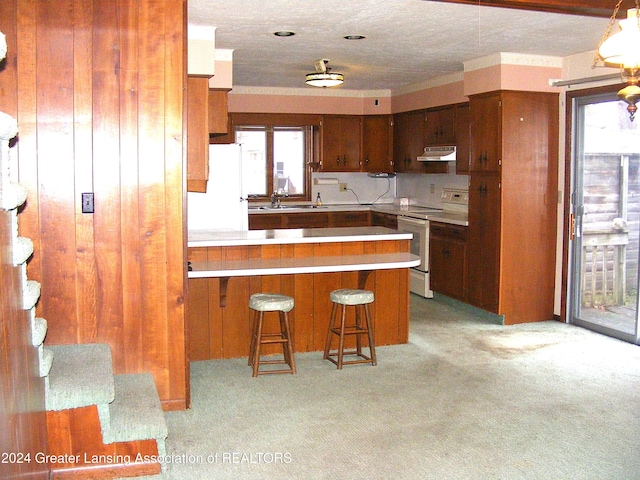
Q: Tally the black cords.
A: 1